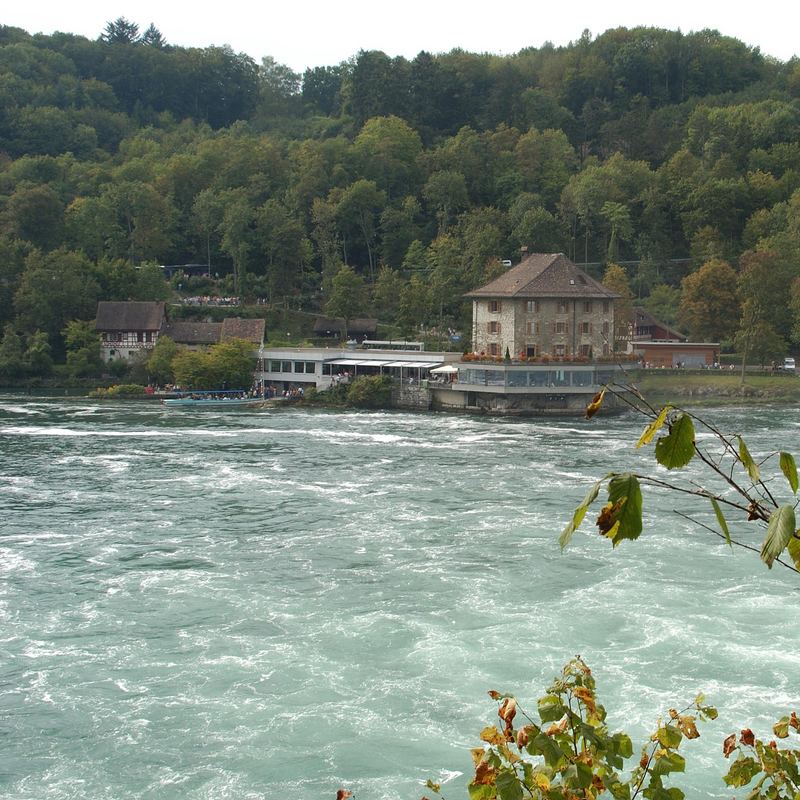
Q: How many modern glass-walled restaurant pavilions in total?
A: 1